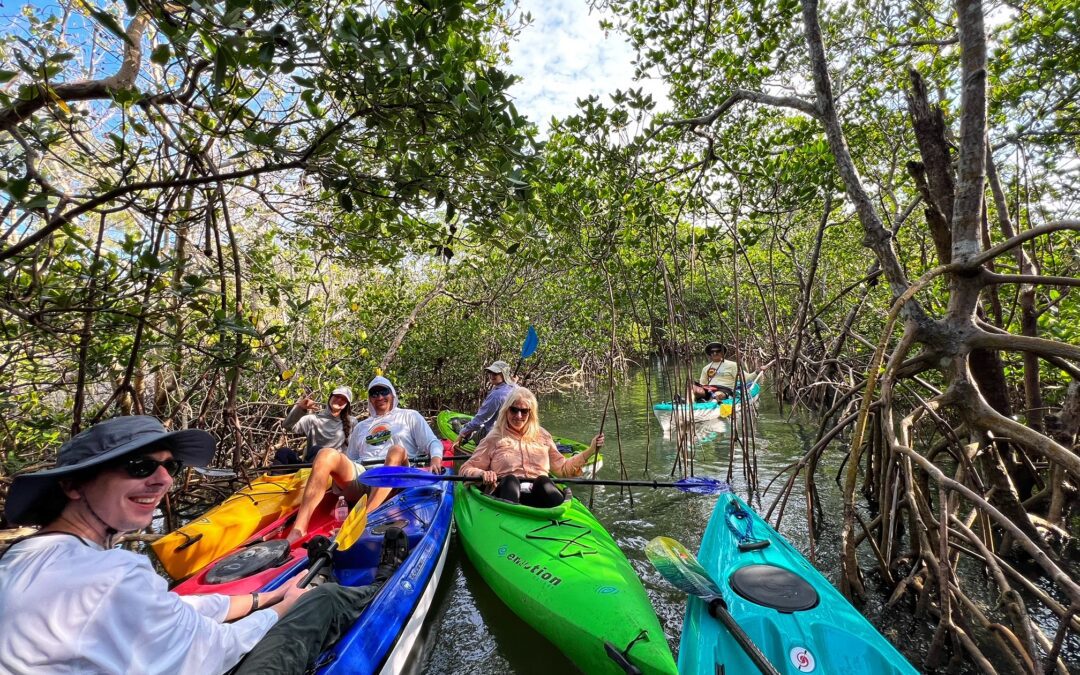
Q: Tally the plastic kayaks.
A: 7